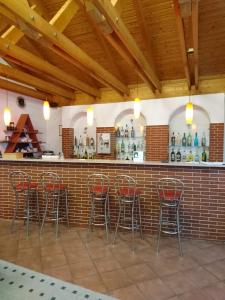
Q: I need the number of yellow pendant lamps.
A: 5